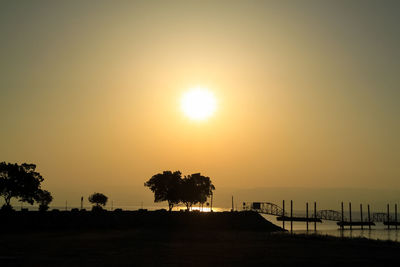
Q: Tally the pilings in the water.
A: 10